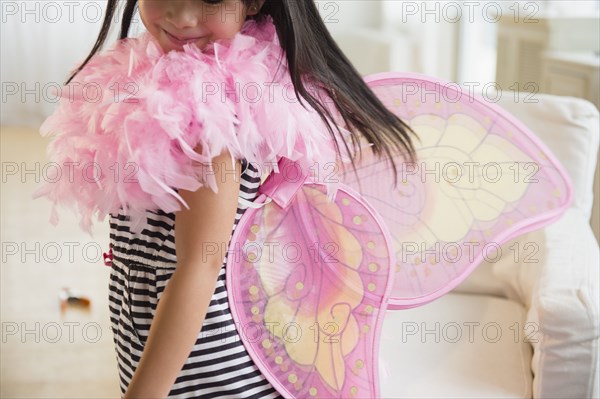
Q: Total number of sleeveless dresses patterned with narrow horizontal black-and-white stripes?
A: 1